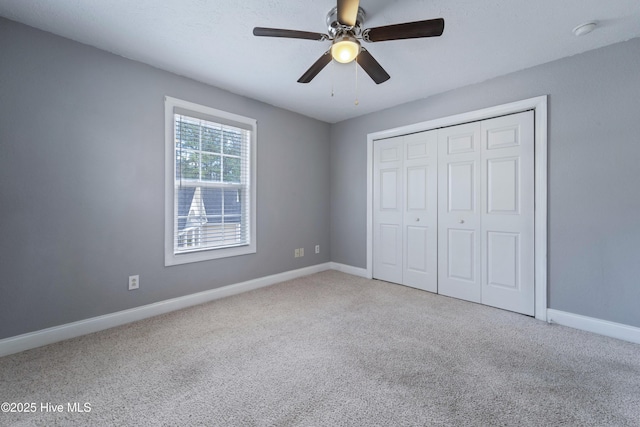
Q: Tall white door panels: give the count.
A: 4